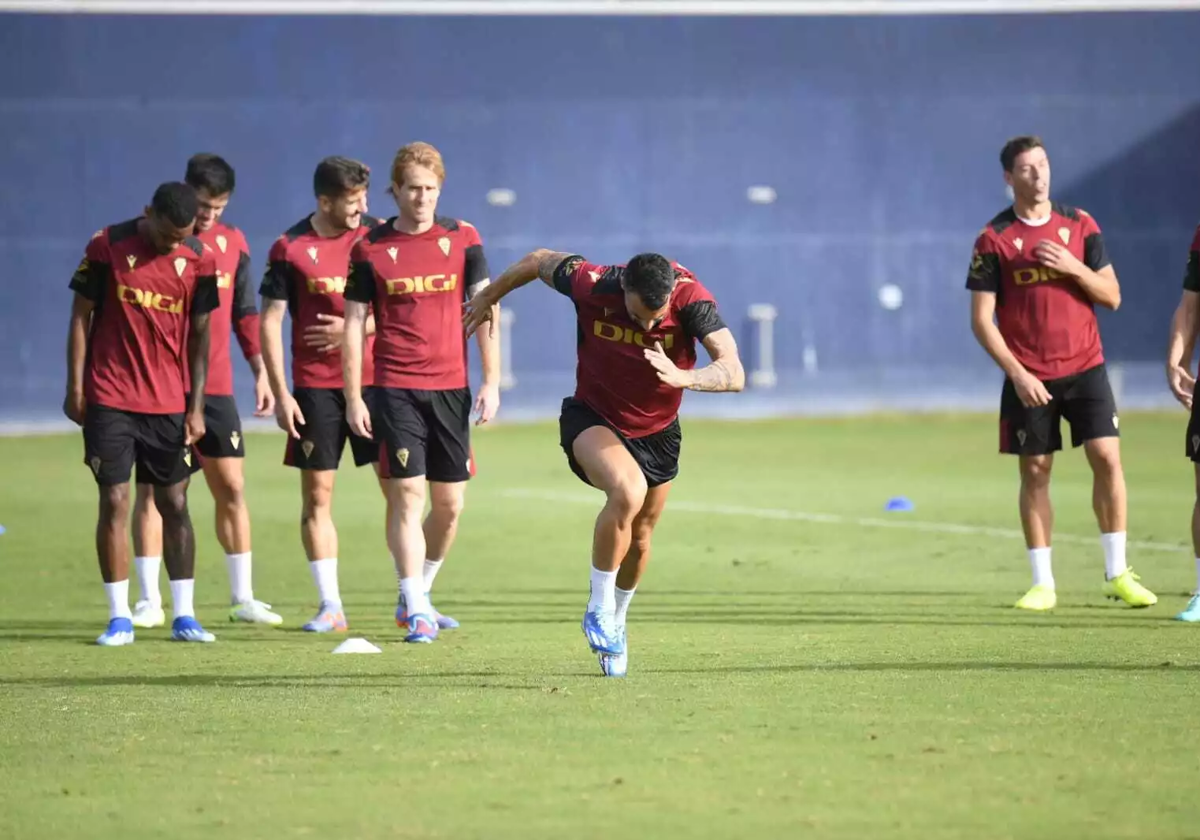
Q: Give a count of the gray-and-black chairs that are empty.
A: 0